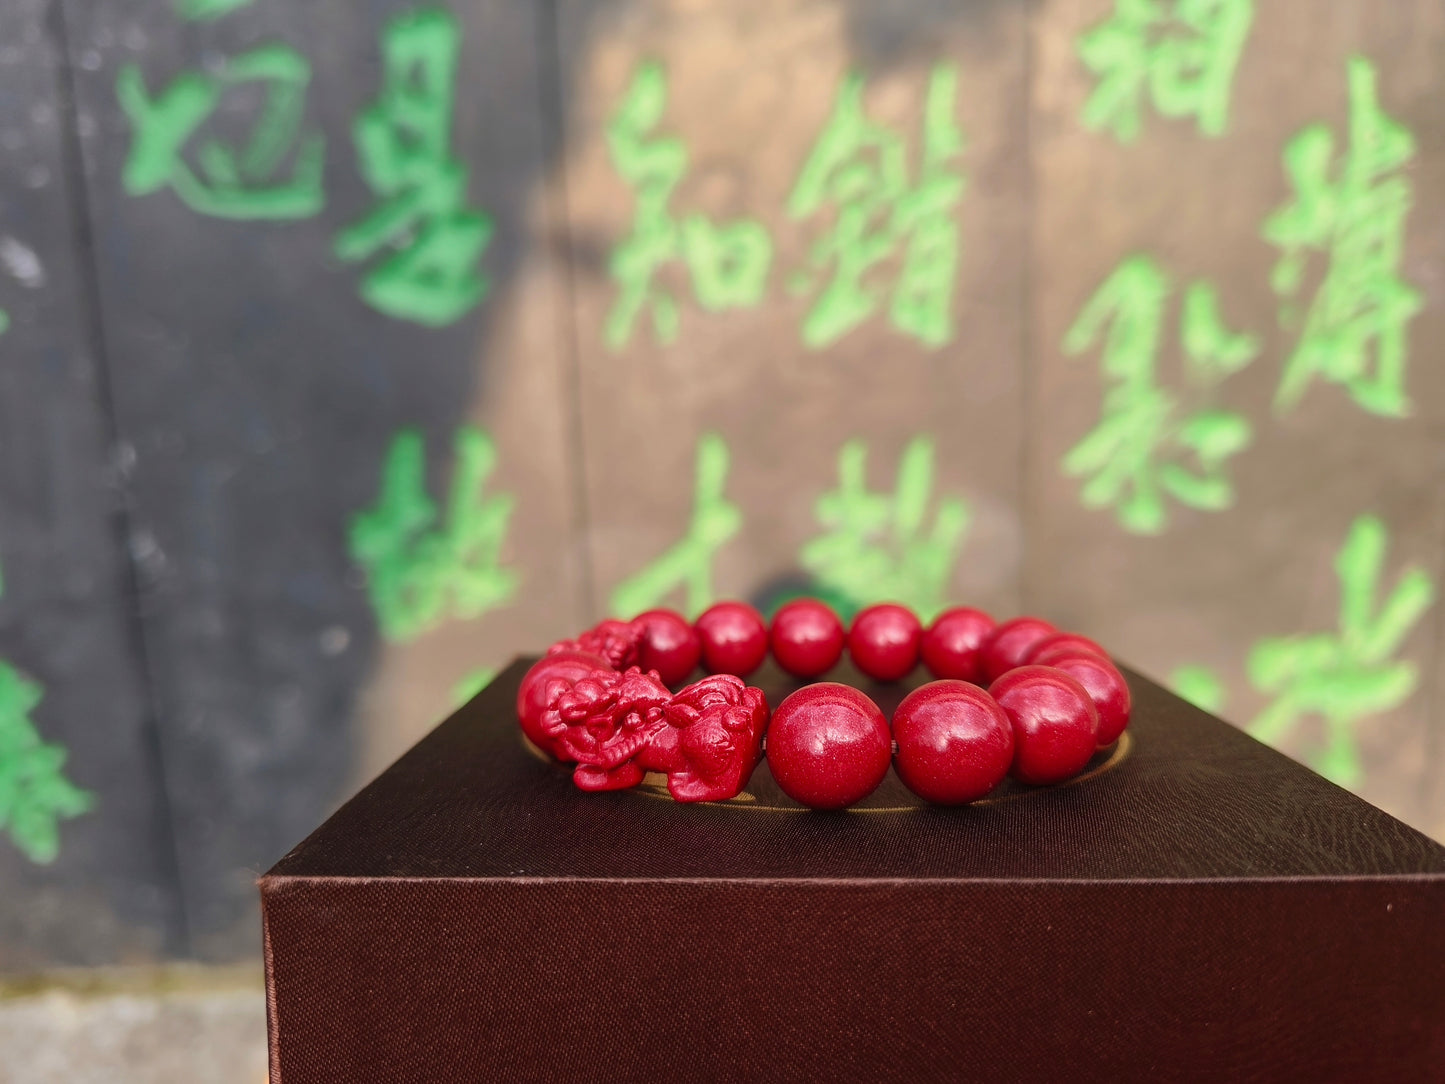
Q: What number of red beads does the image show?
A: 12